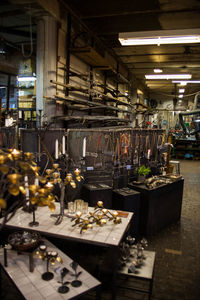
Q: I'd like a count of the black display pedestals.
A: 3